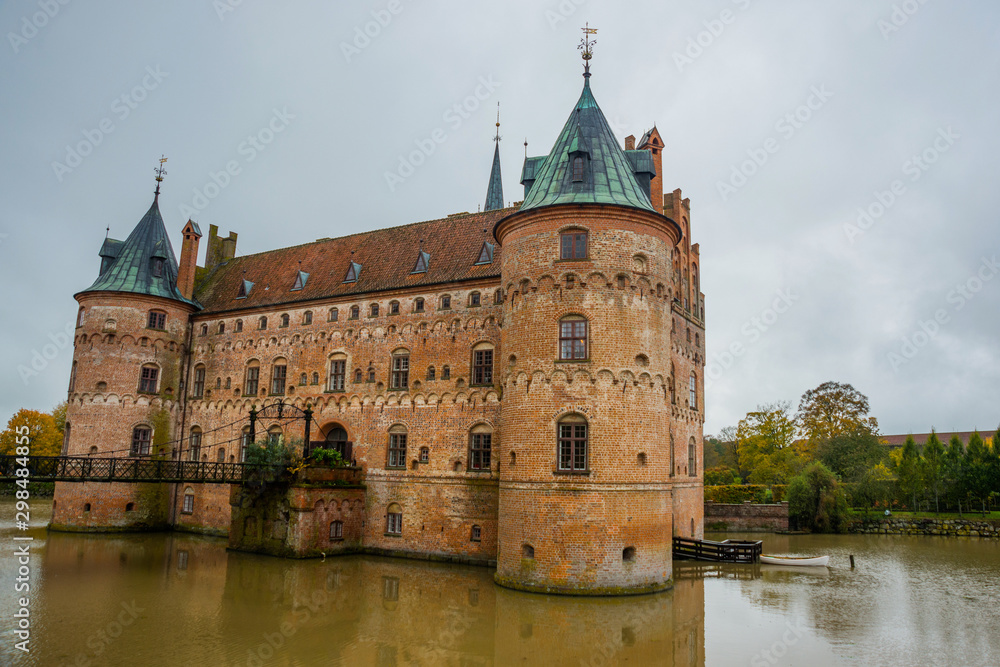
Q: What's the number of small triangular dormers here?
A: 5